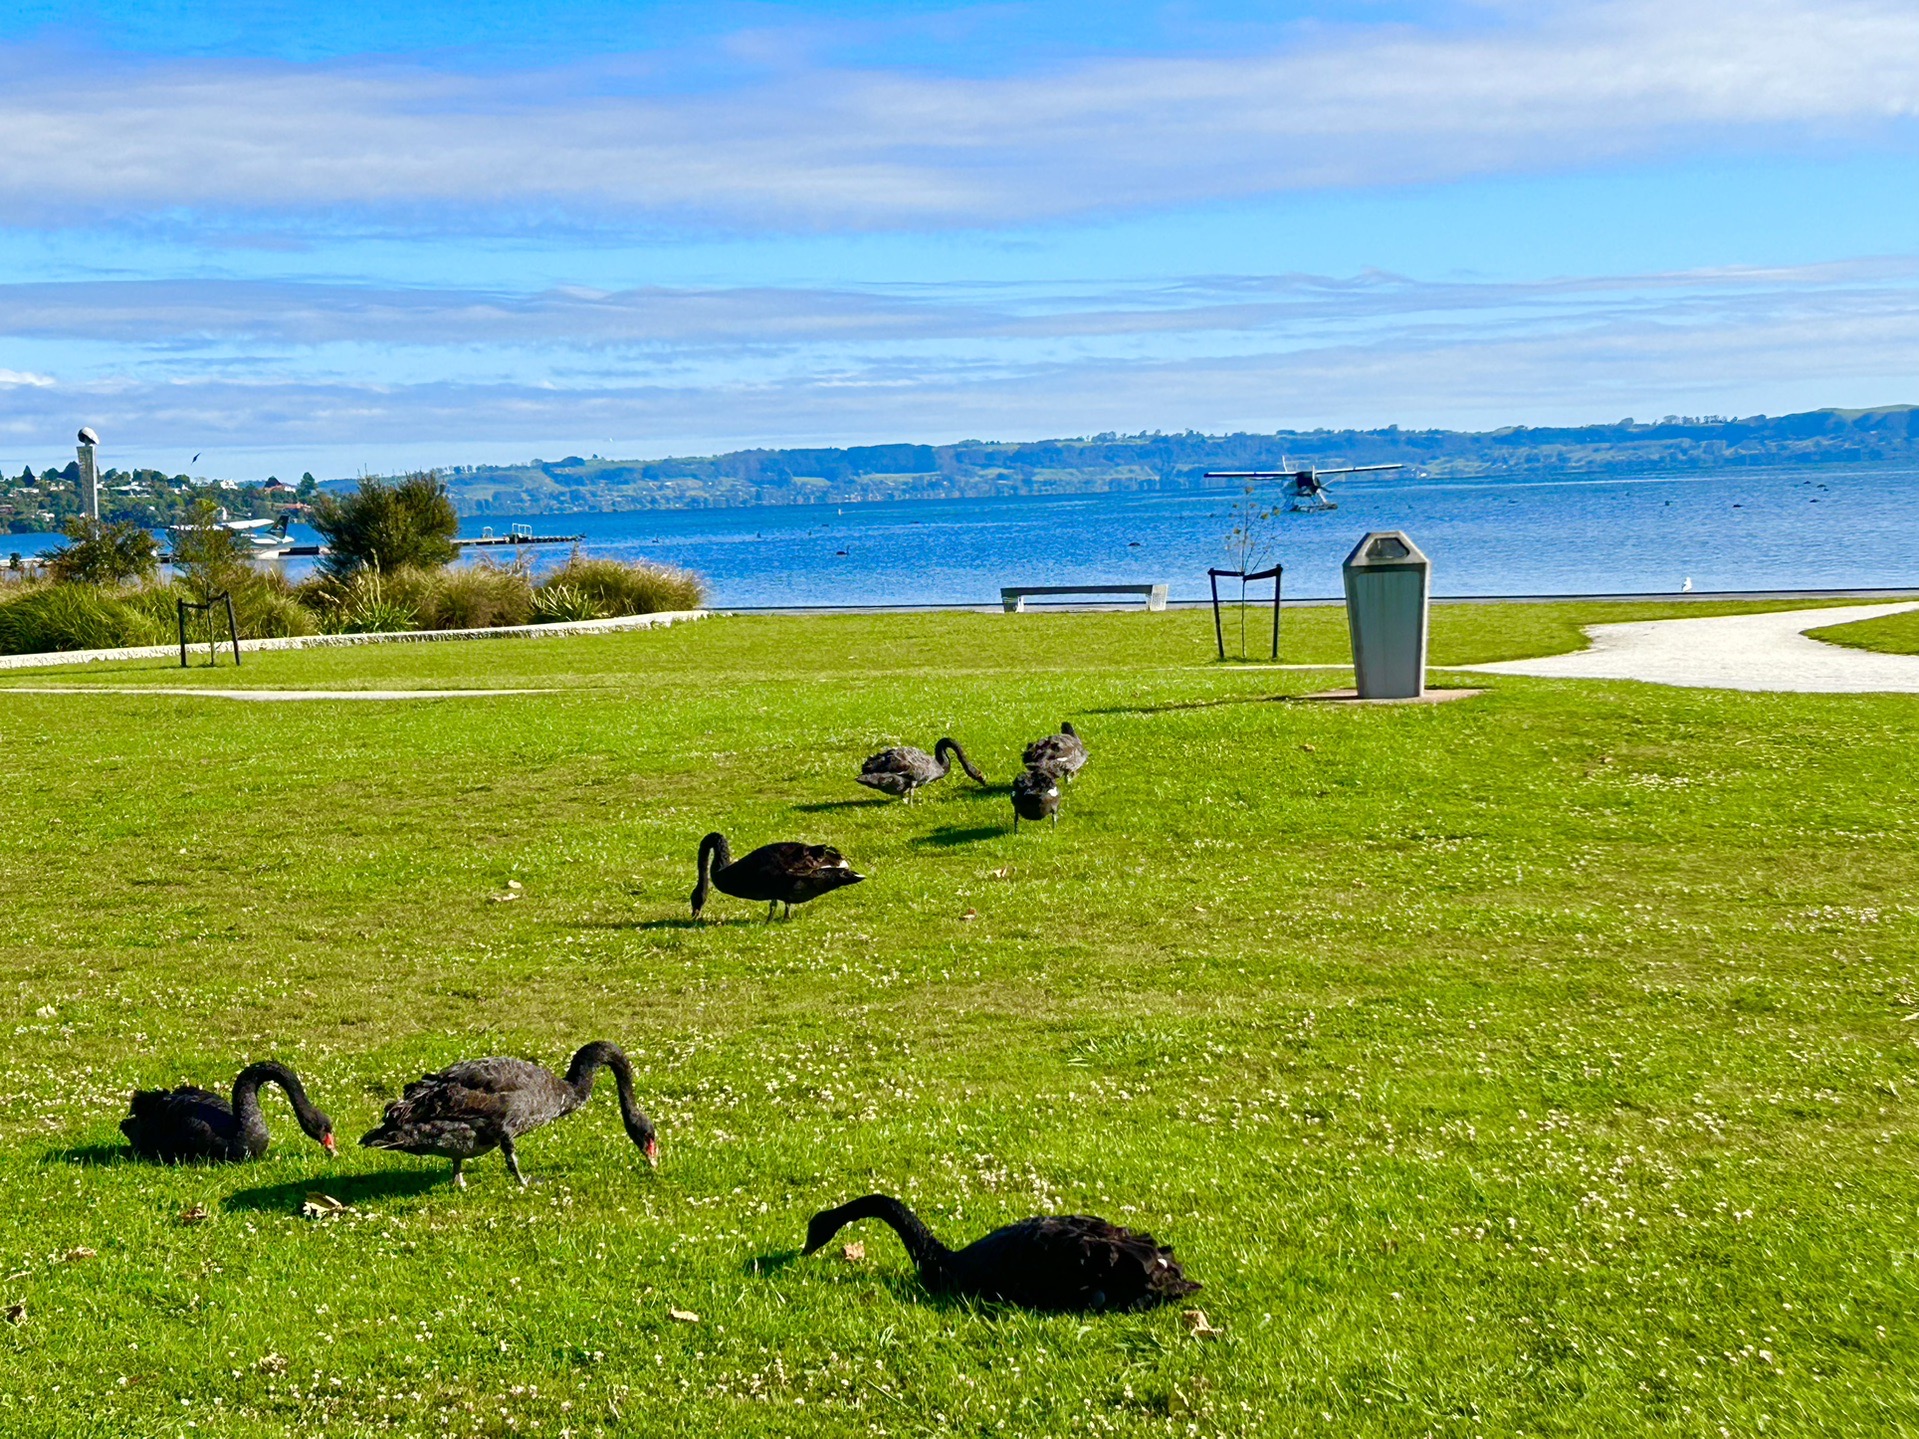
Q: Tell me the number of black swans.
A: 7